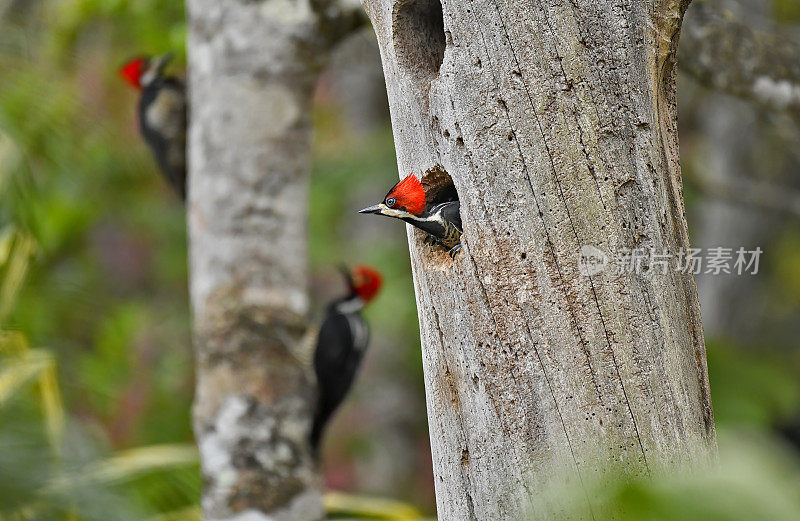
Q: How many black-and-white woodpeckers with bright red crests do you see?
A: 3